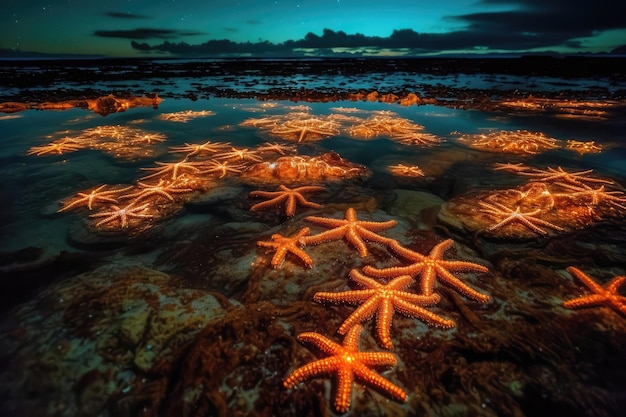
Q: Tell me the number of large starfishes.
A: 7